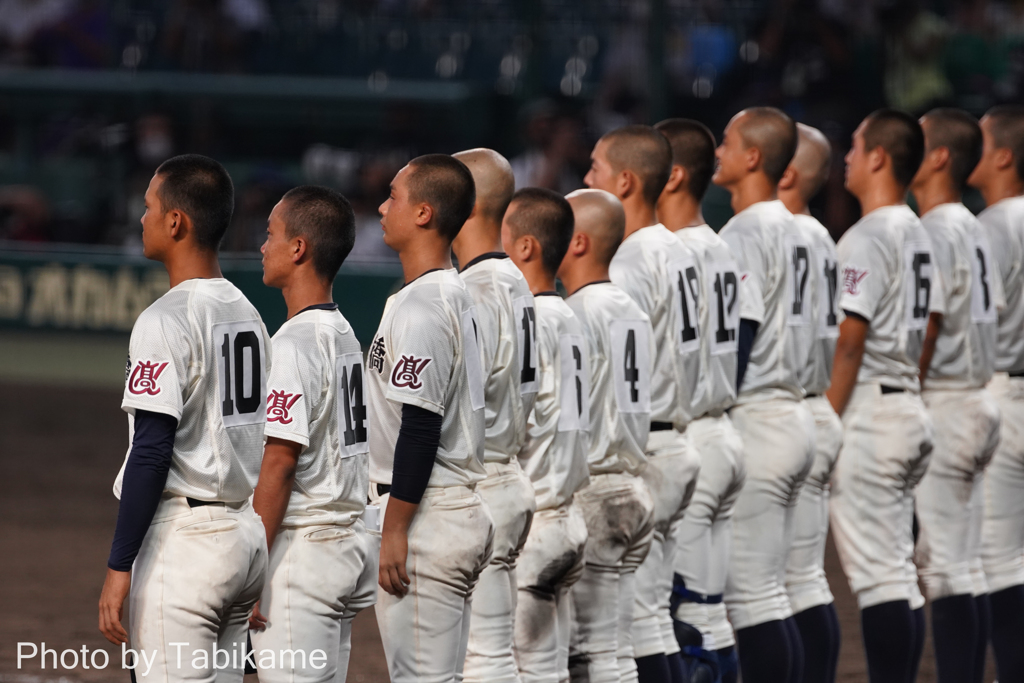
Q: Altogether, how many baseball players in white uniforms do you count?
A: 13